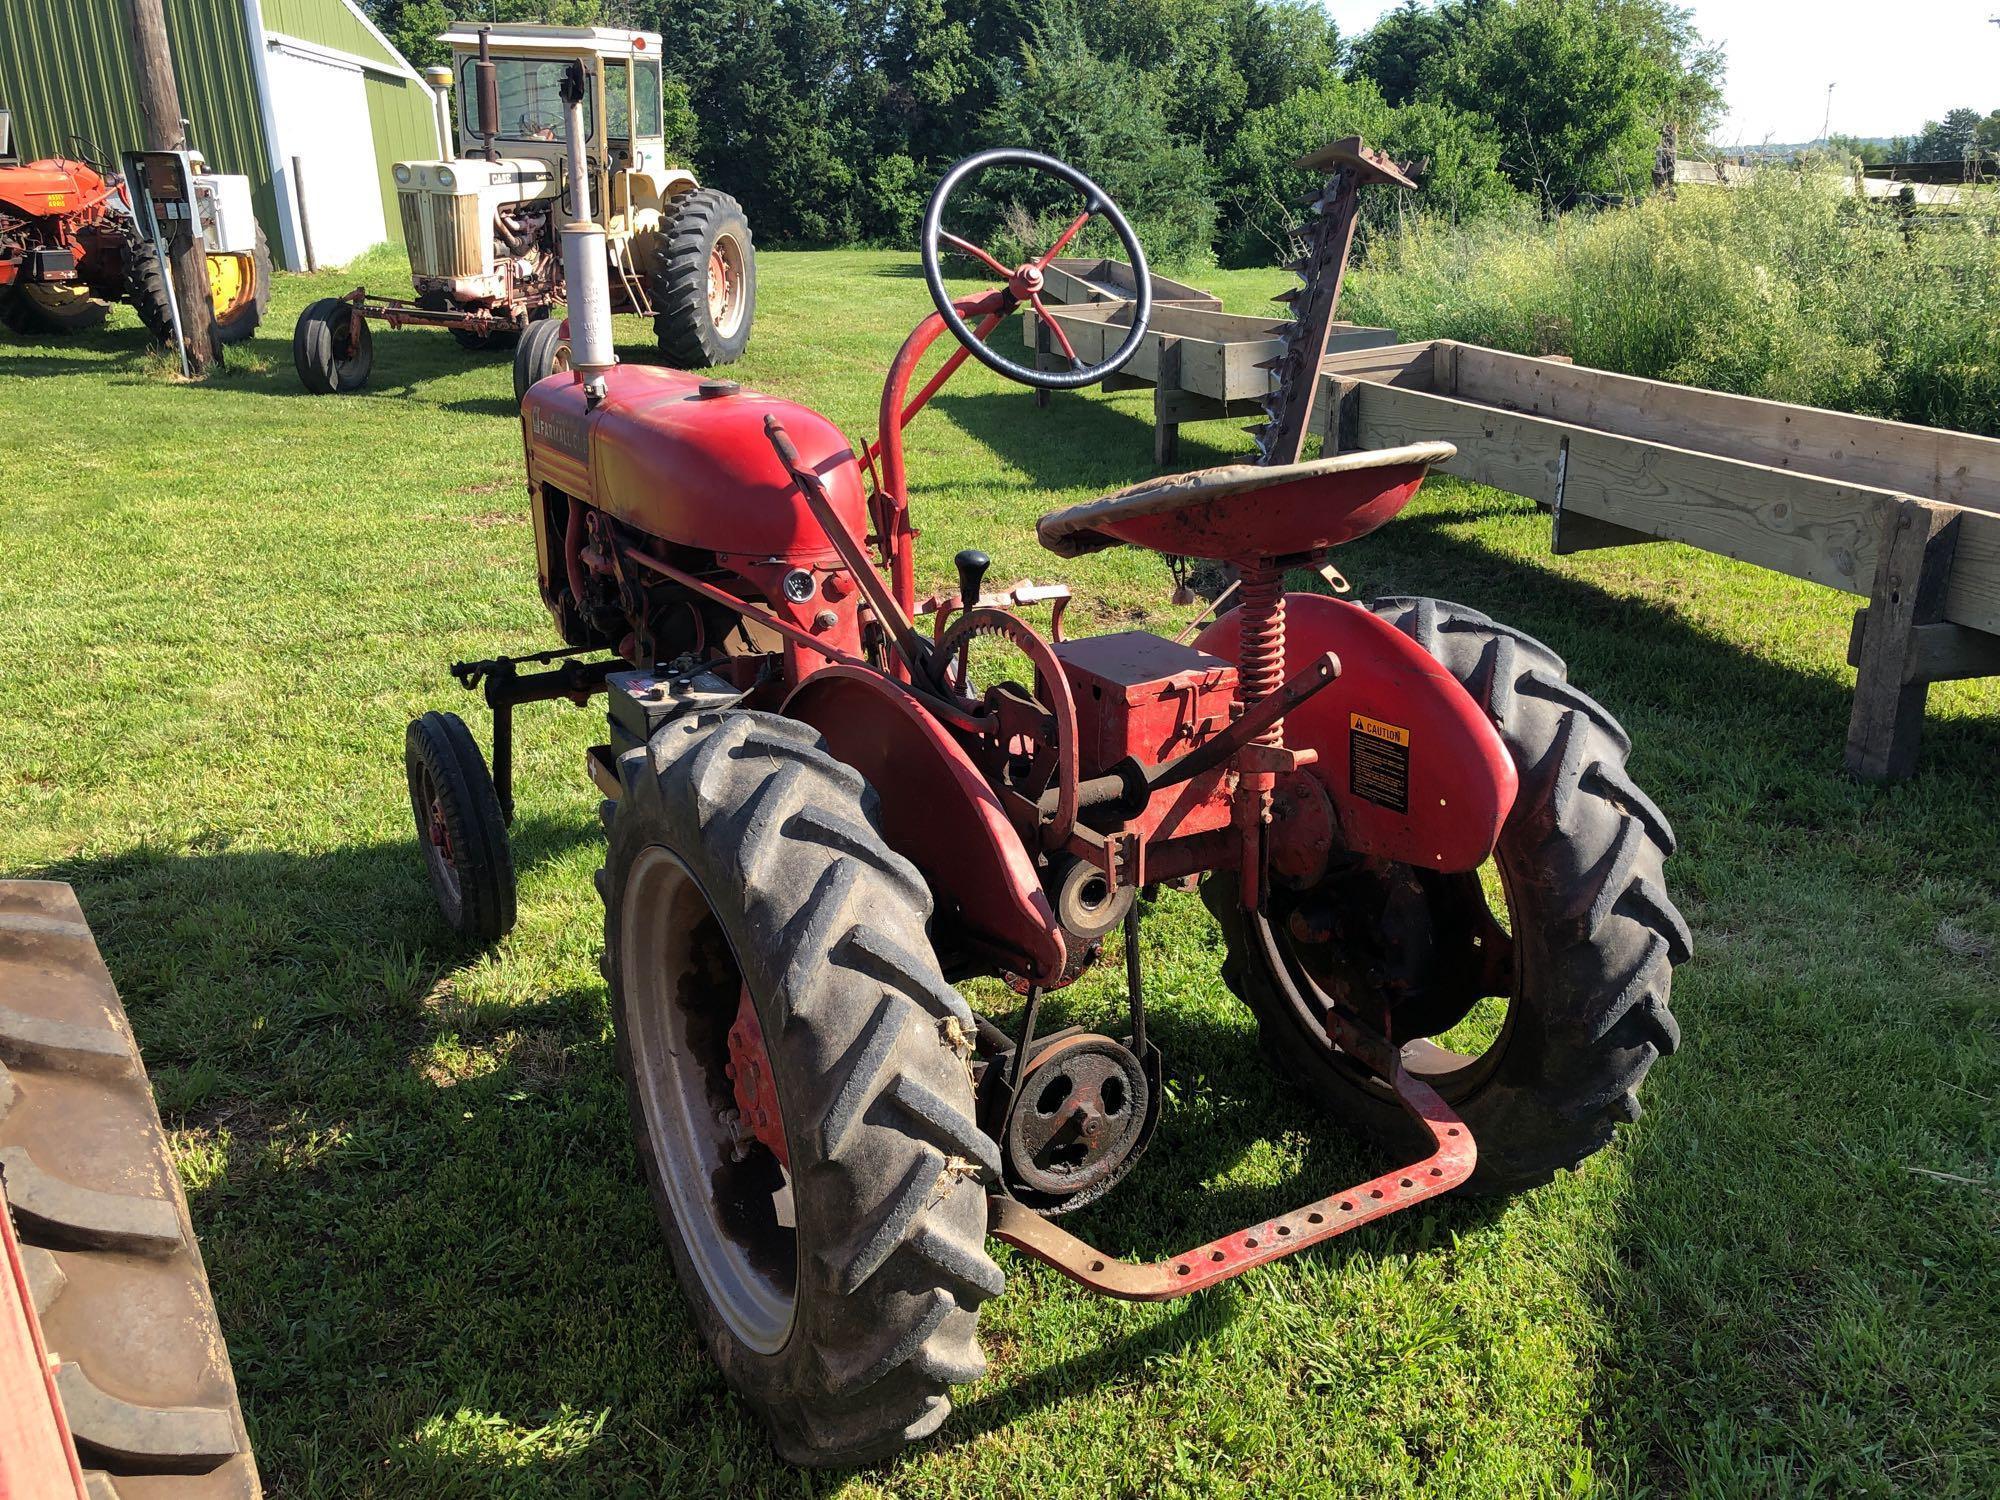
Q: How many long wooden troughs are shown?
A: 3